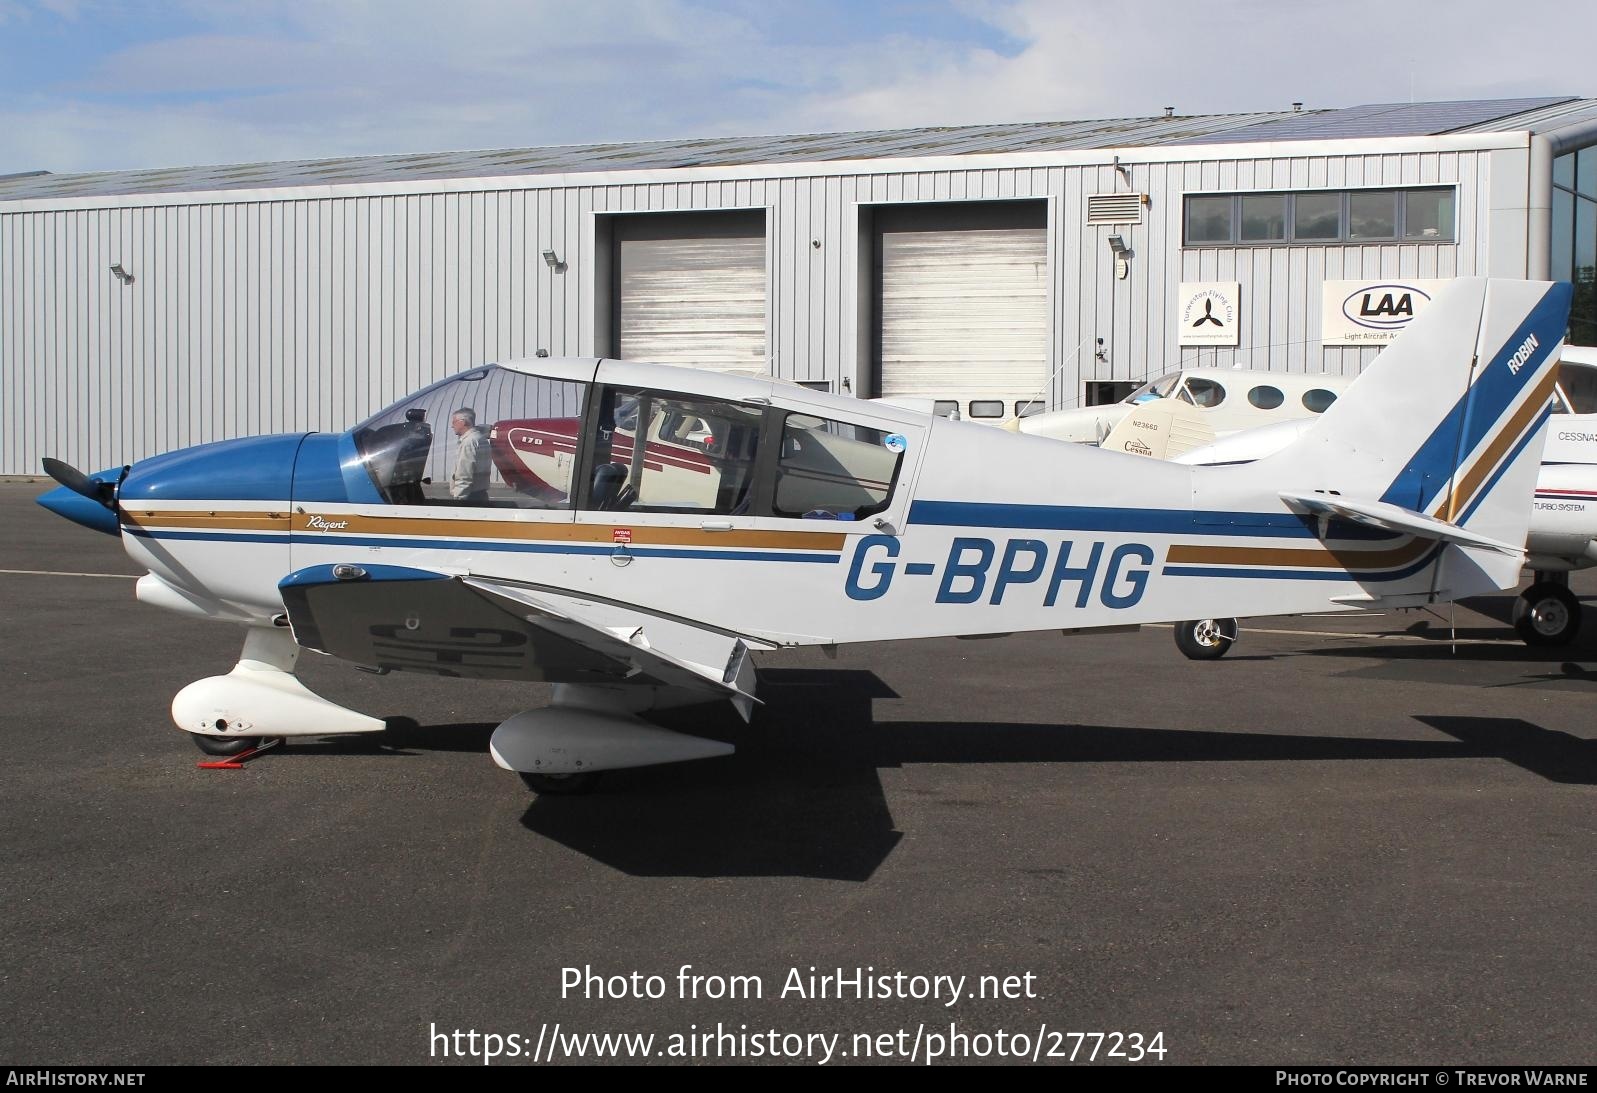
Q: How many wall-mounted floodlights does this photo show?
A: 3